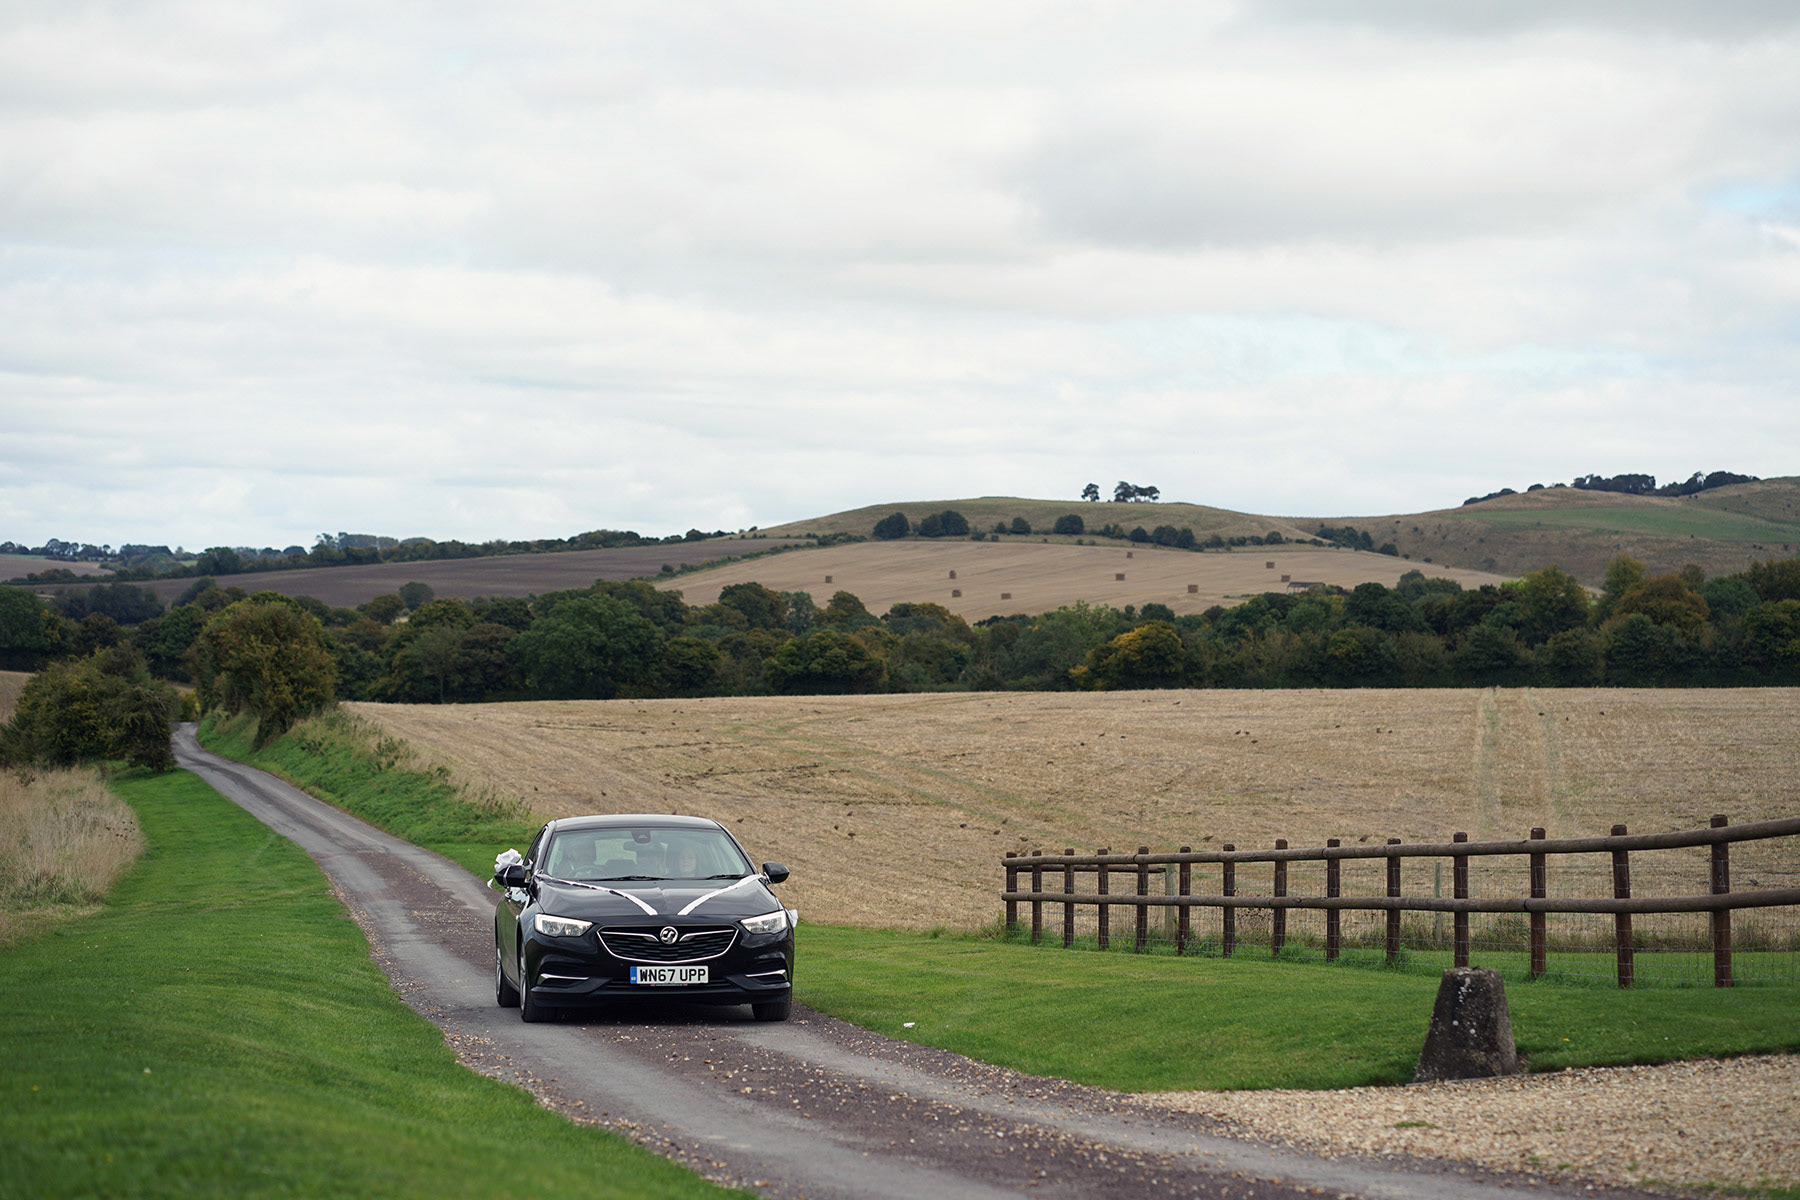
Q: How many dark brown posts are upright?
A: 14